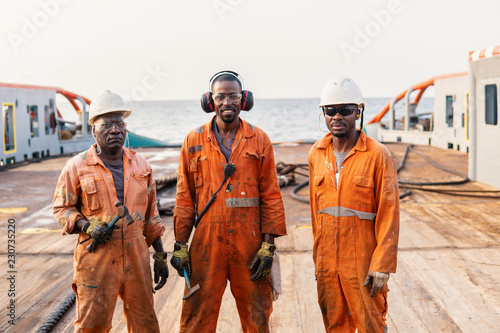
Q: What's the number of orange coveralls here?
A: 3